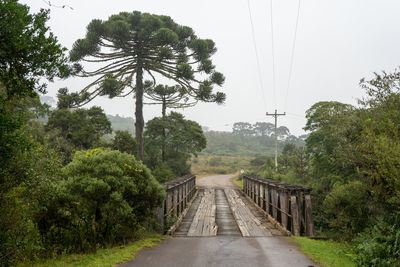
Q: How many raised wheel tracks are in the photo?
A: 2